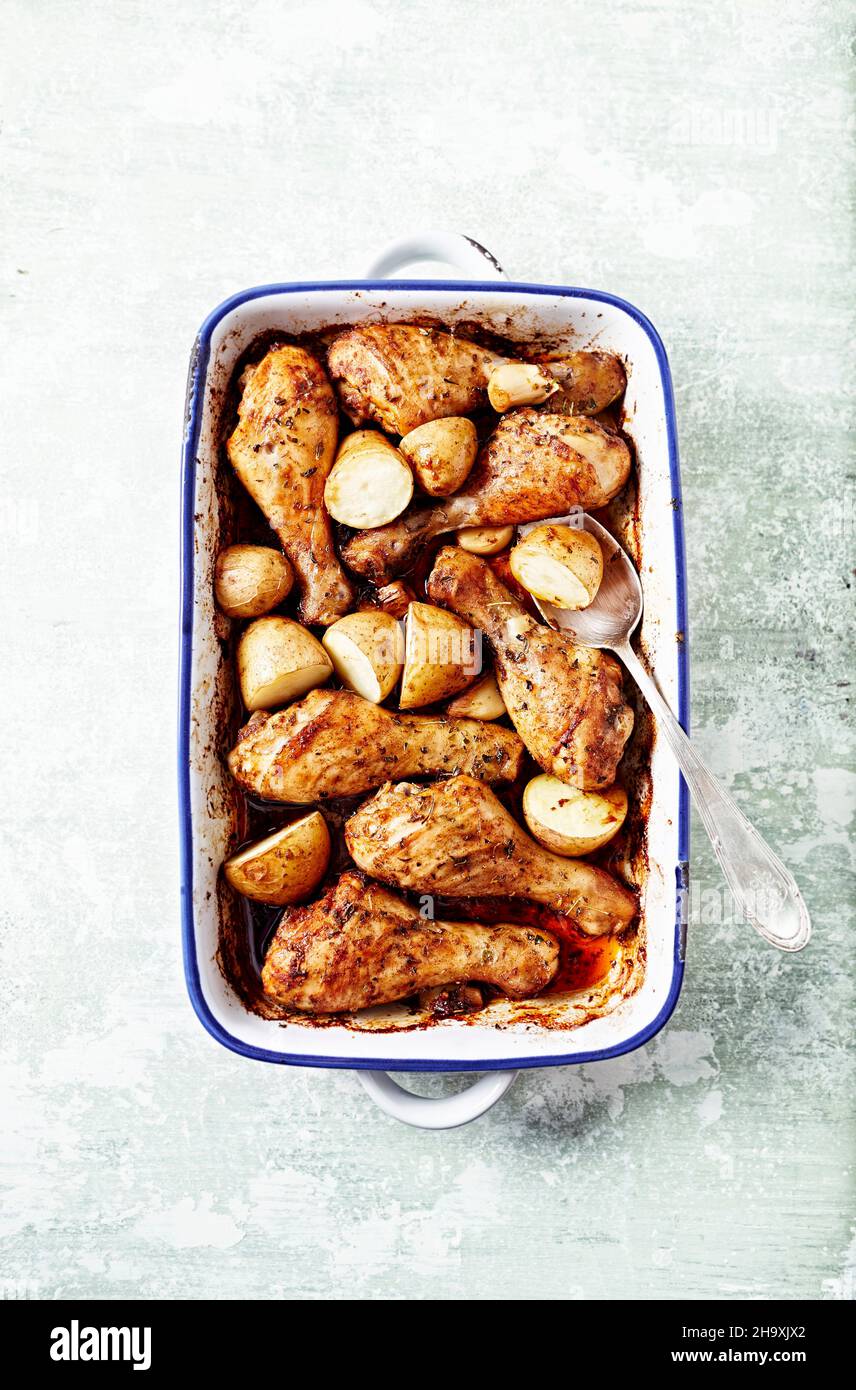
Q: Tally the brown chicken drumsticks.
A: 7